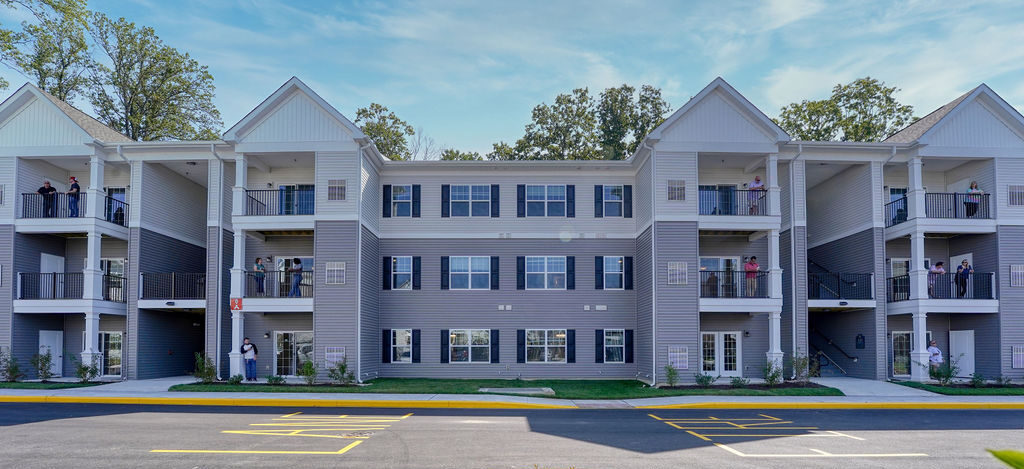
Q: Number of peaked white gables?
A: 4